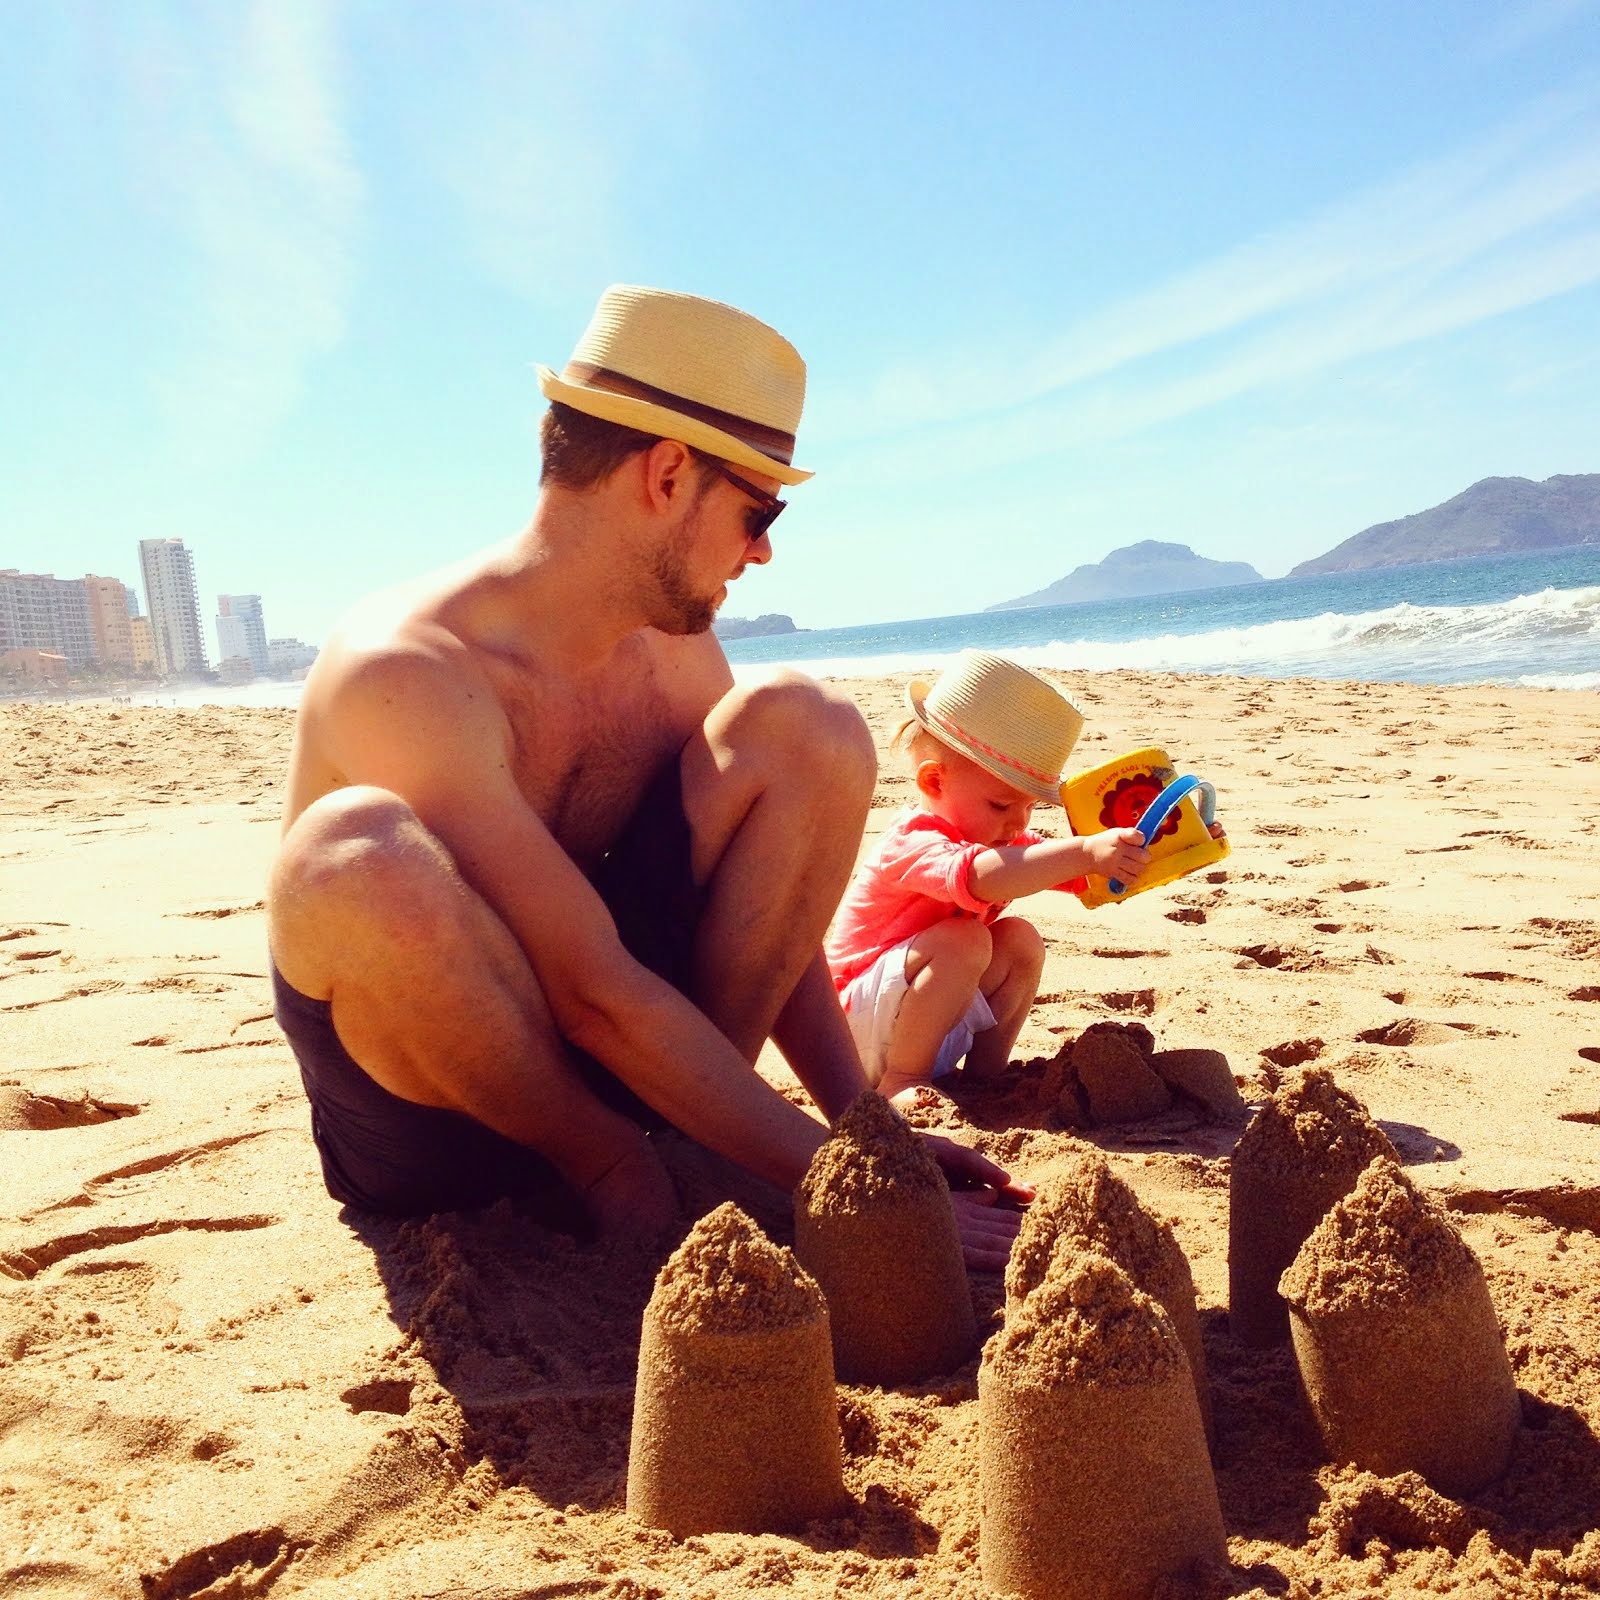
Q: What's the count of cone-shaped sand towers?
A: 6